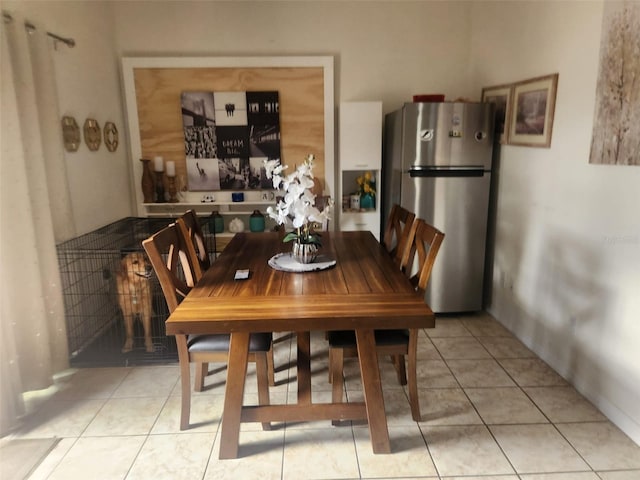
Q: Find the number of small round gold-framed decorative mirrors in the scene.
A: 3